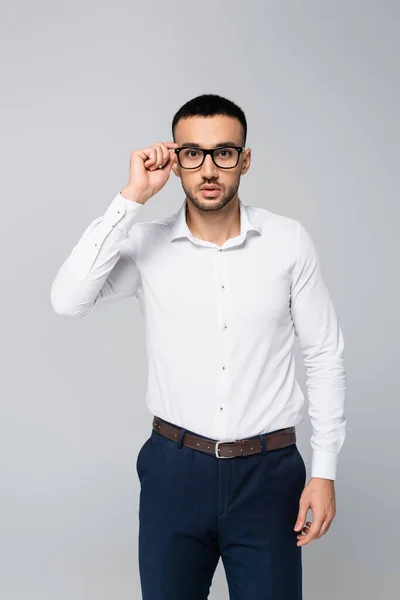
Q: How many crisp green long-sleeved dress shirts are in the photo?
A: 0